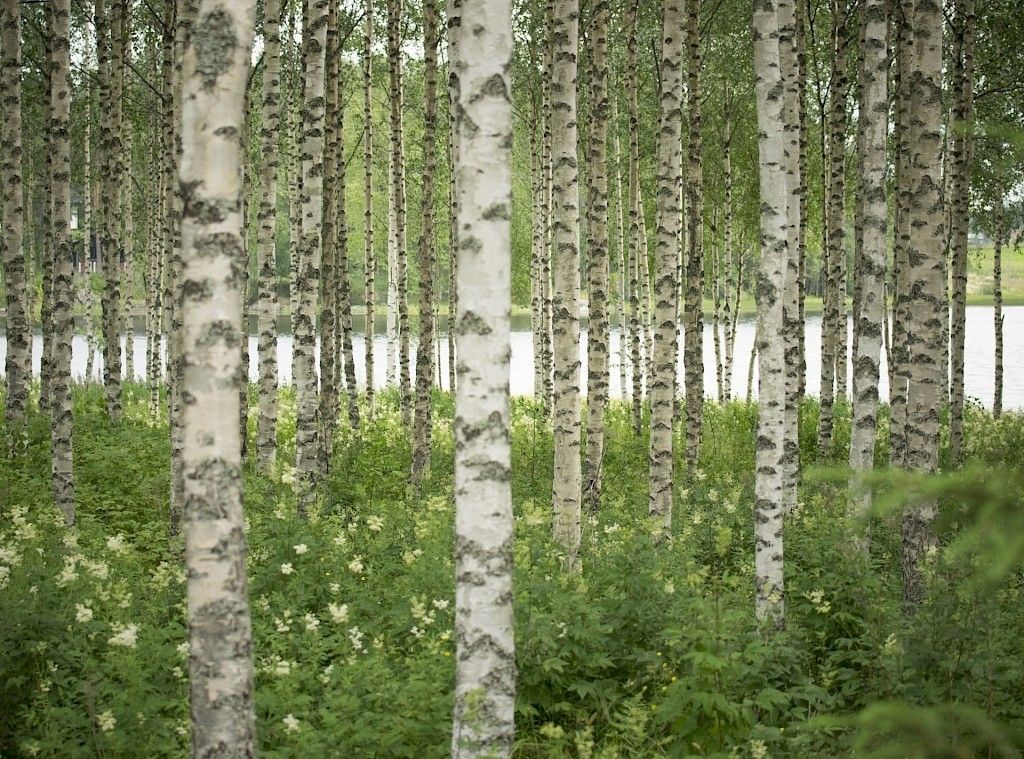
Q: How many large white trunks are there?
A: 2